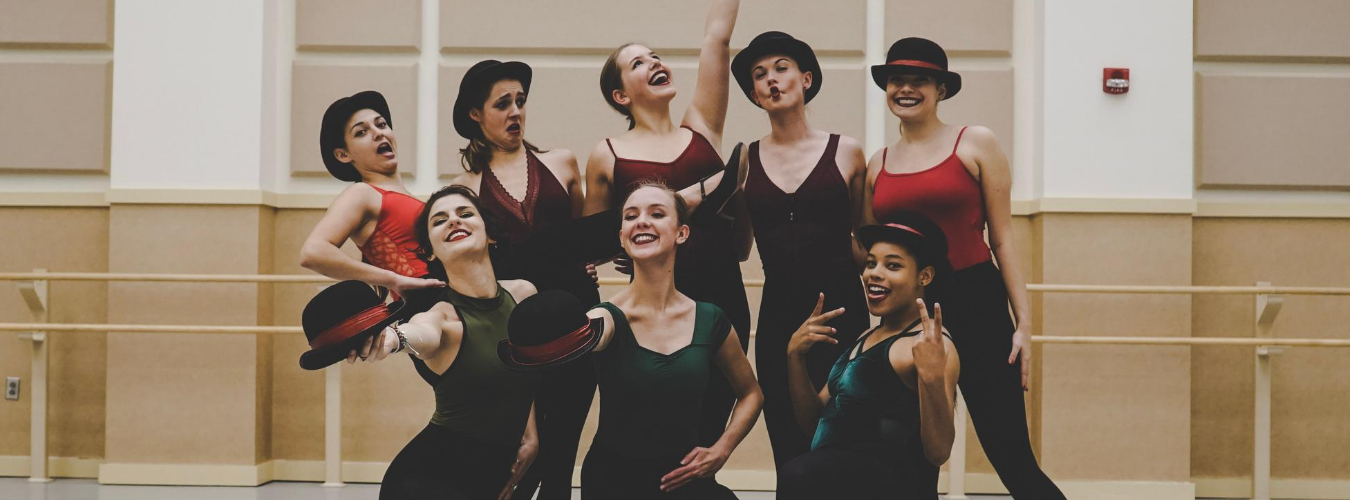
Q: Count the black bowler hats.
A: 7